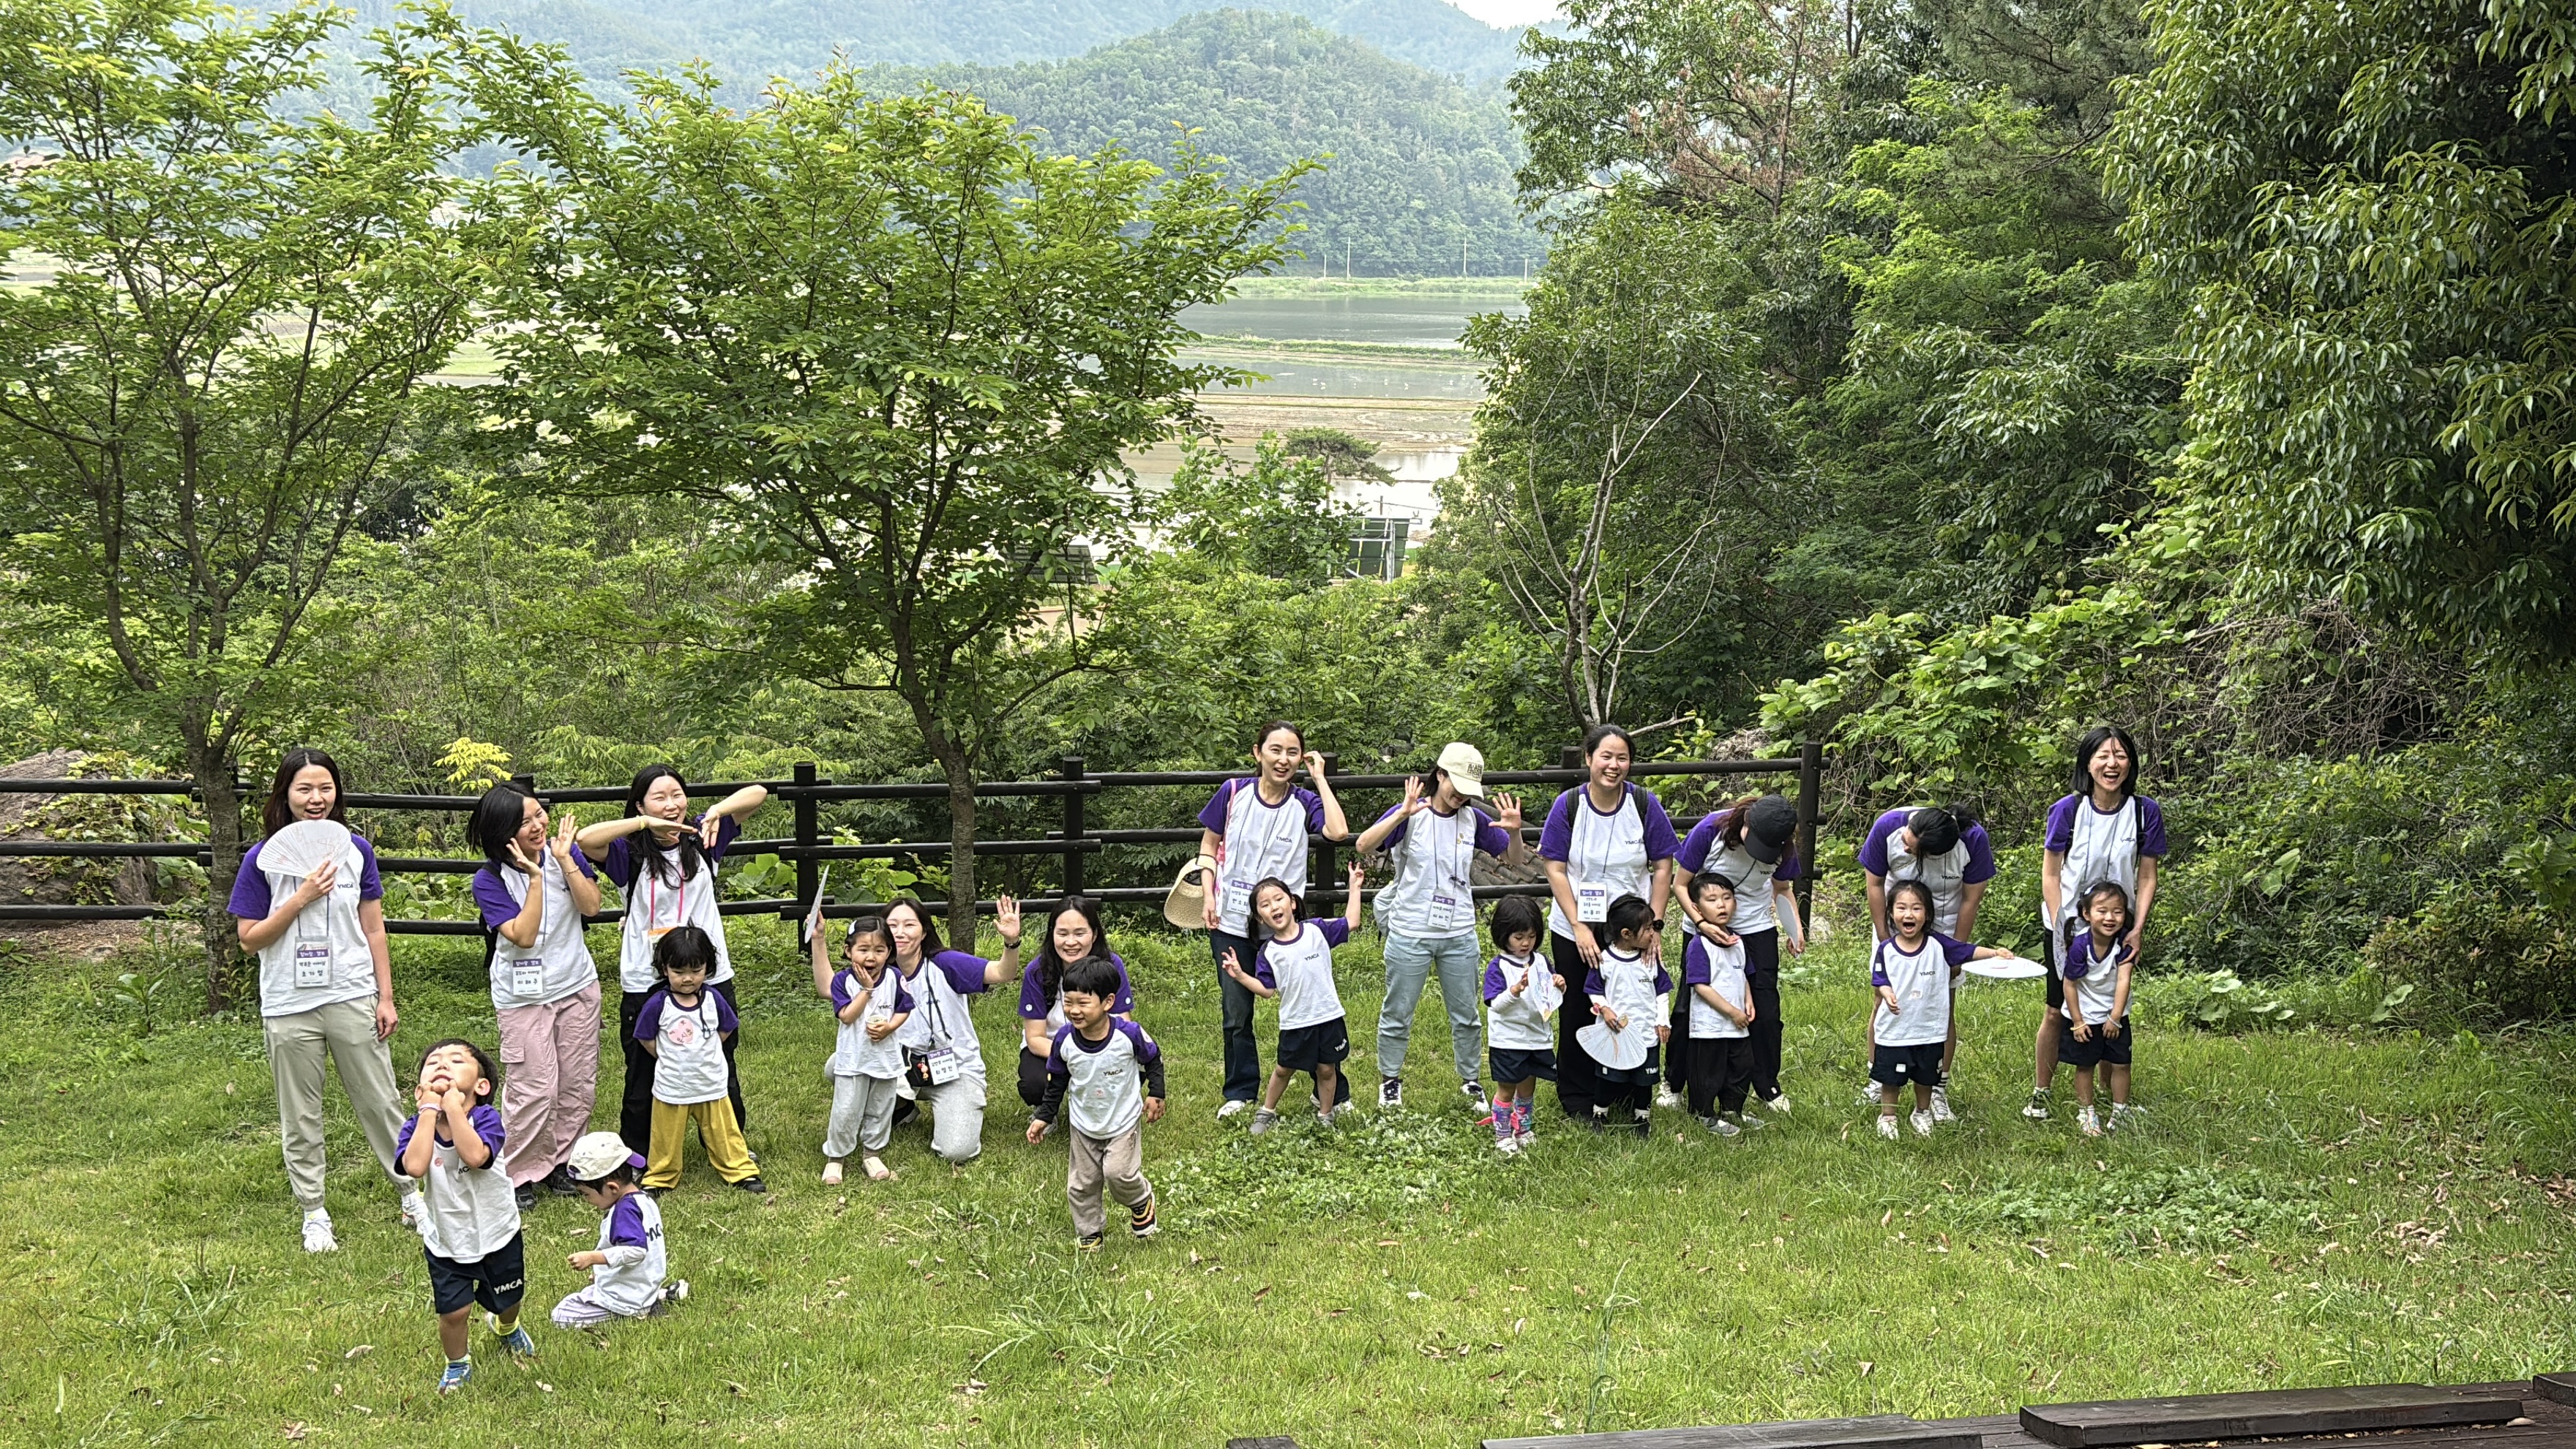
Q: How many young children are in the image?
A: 11